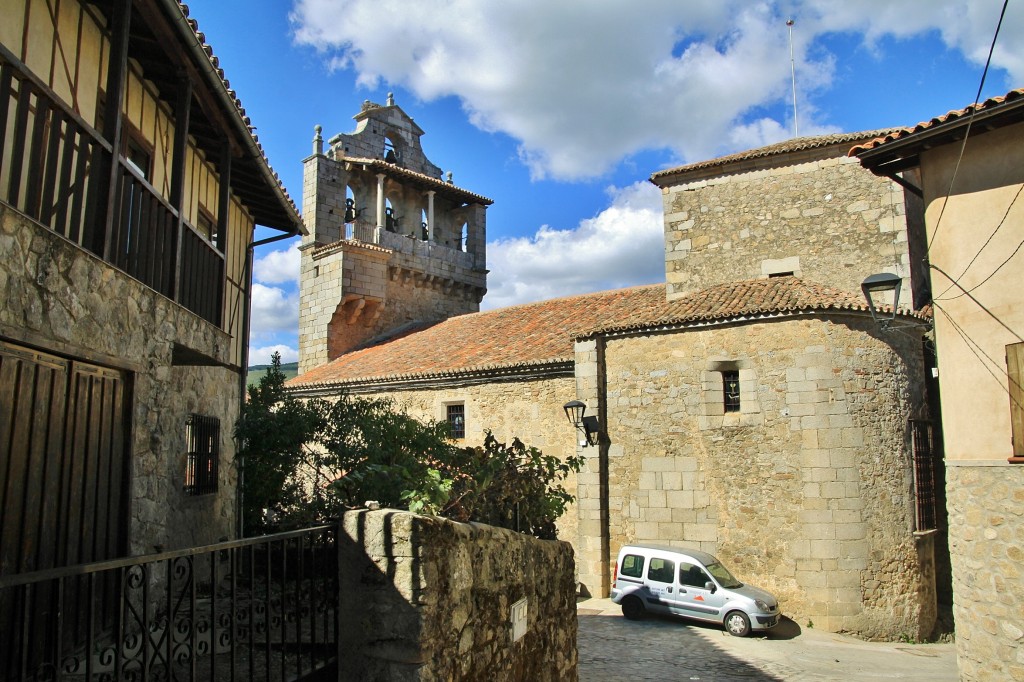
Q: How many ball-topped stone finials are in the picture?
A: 3